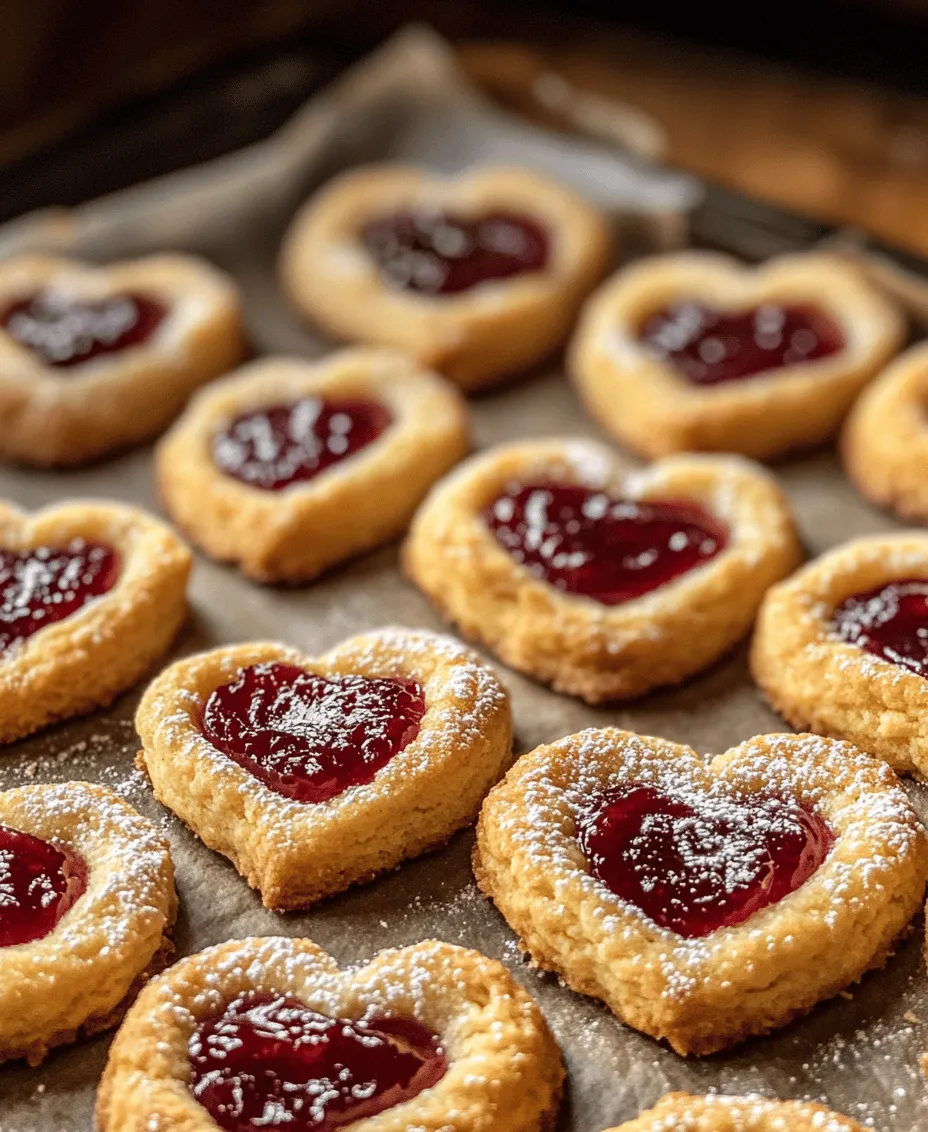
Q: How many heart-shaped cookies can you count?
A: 13